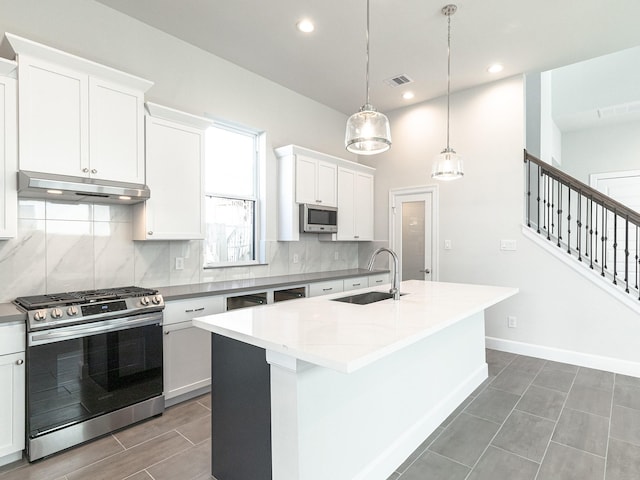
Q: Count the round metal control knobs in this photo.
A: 5